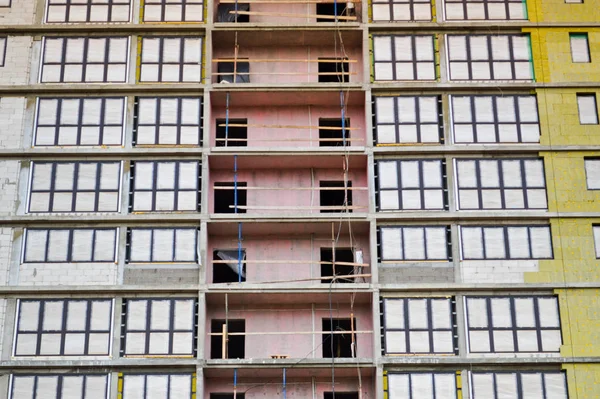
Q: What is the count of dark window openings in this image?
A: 14